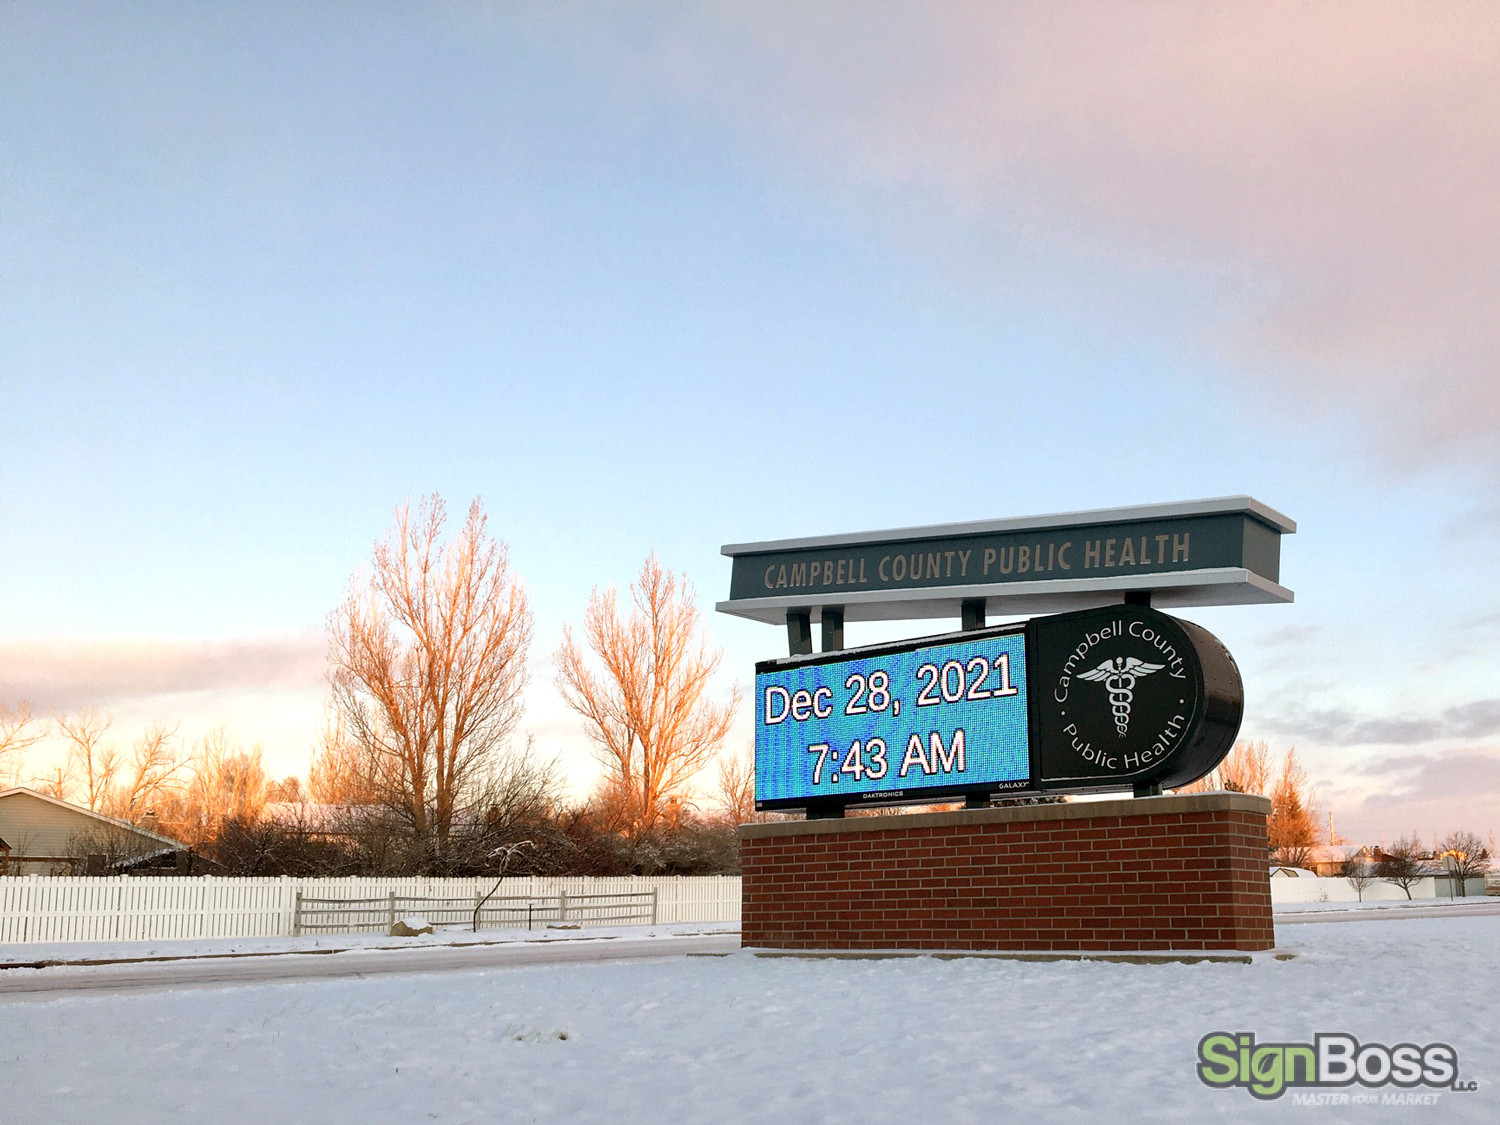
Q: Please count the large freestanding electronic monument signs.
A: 1